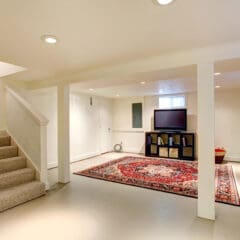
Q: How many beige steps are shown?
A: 5